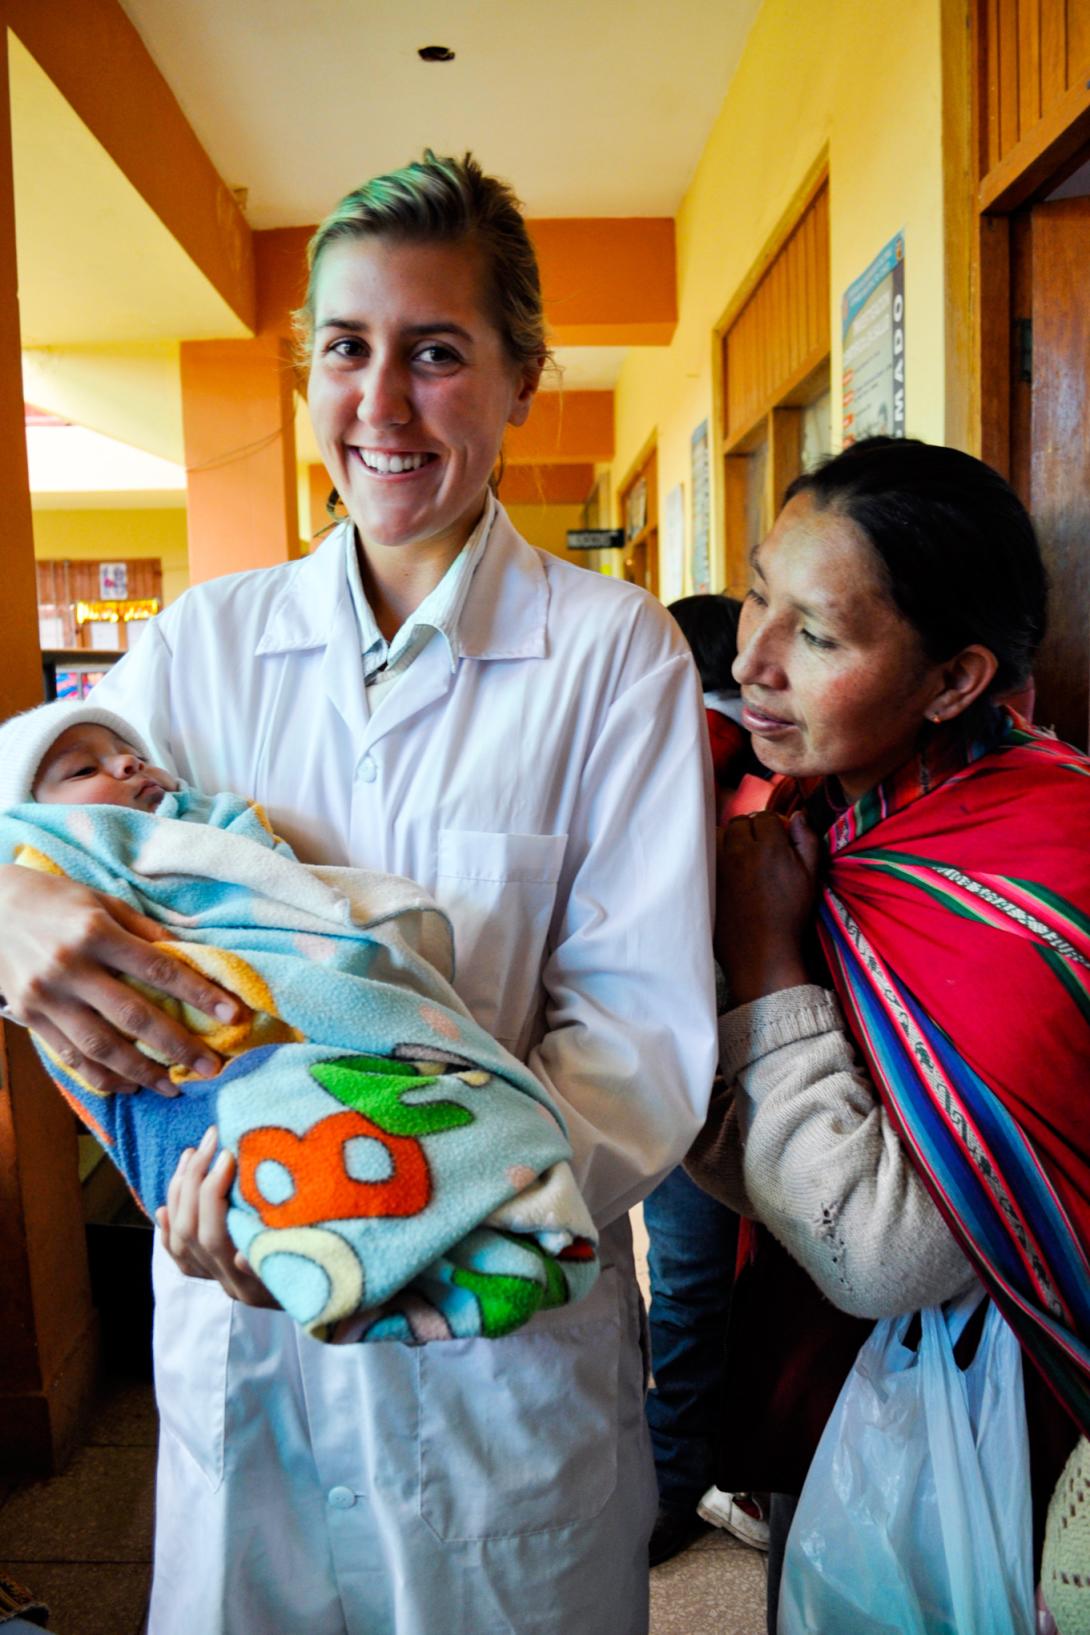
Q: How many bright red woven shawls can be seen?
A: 1